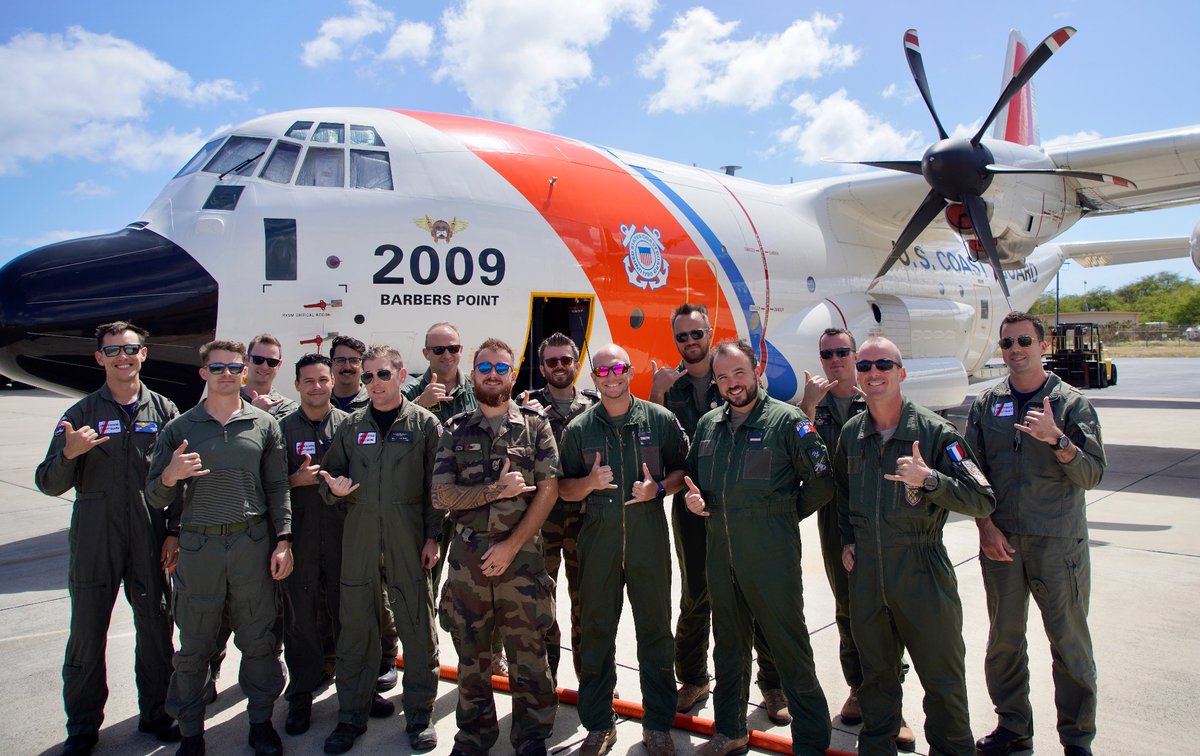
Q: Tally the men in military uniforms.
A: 15